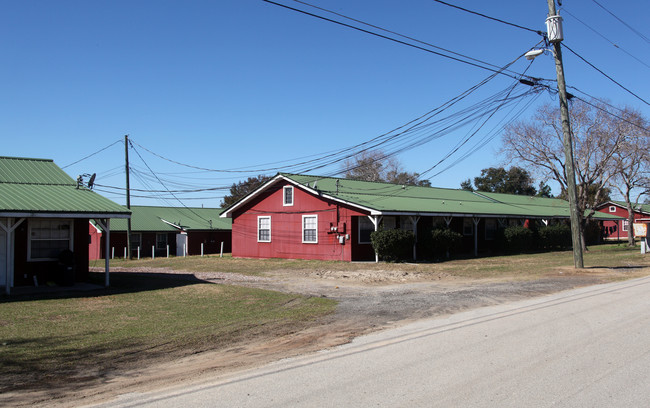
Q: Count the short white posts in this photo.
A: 8